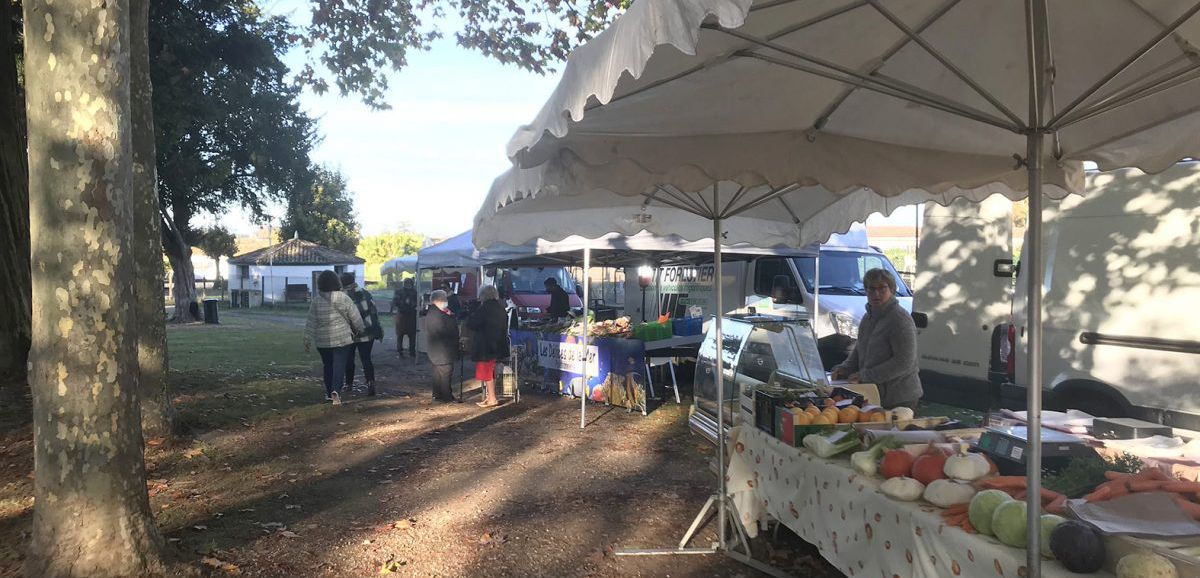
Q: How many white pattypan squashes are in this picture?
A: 3